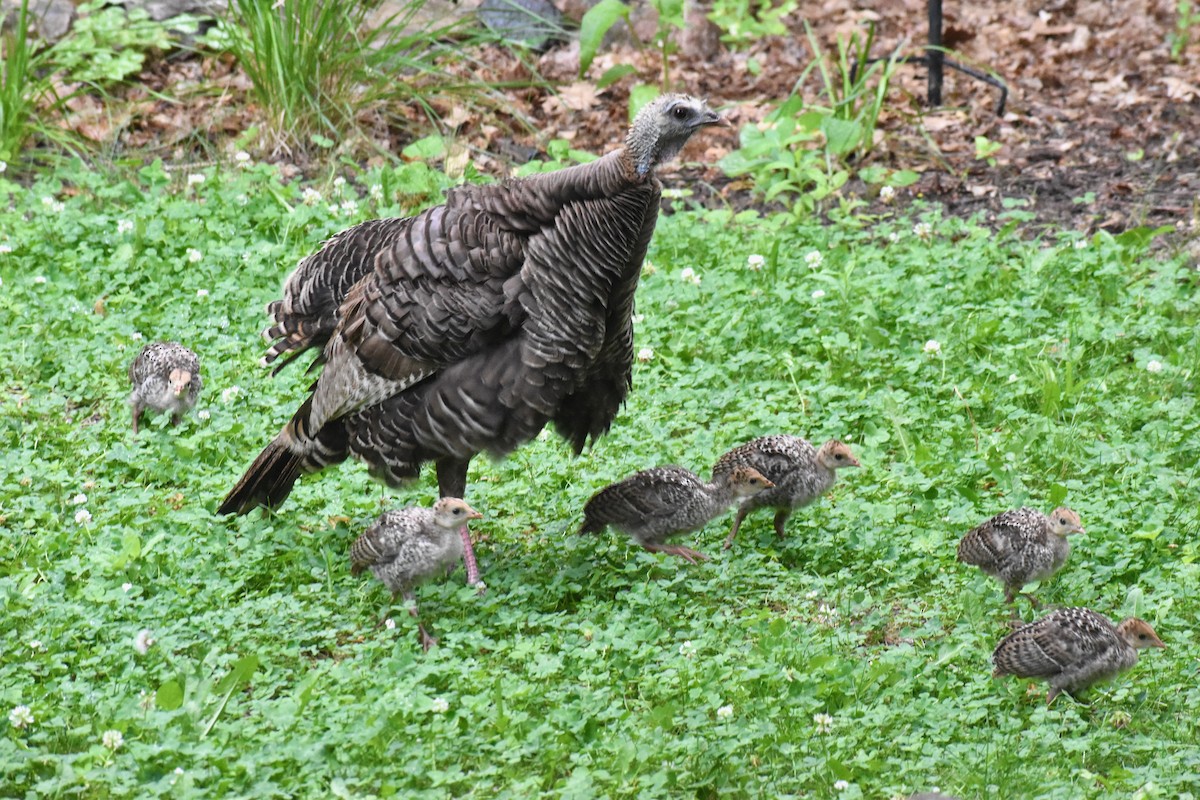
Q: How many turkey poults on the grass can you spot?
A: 6